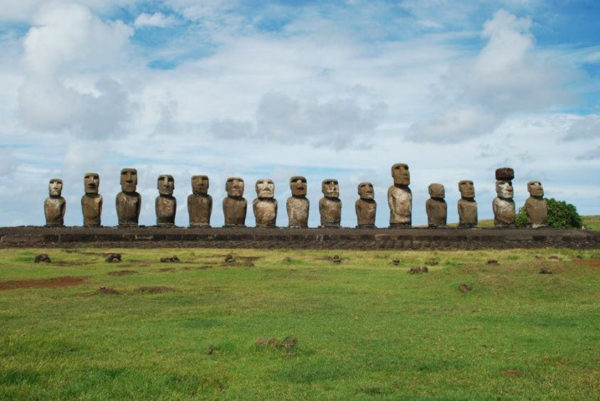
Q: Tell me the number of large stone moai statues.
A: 15